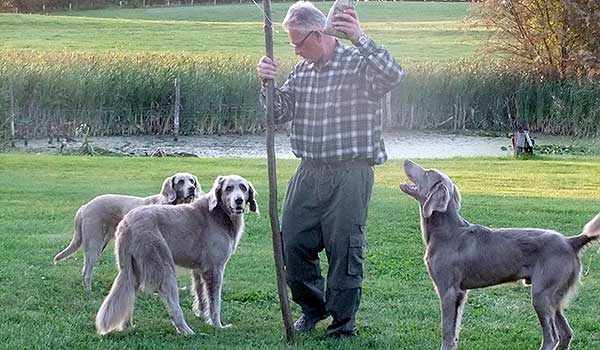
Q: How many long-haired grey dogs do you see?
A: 3